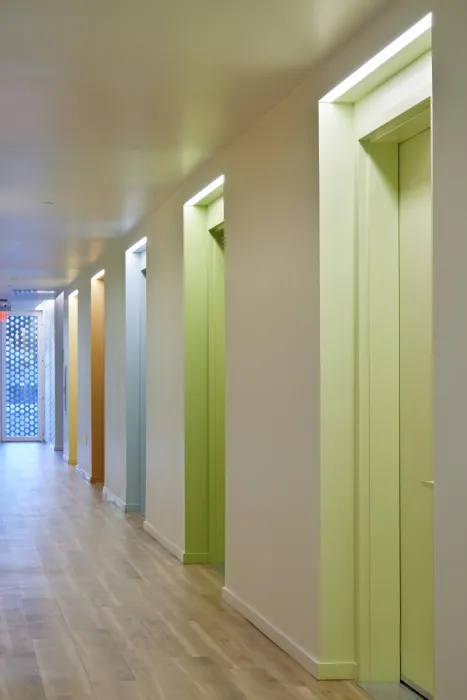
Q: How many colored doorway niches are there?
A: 5